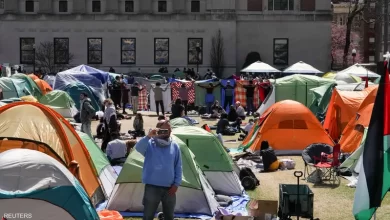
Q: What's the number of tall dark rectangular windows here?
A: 7